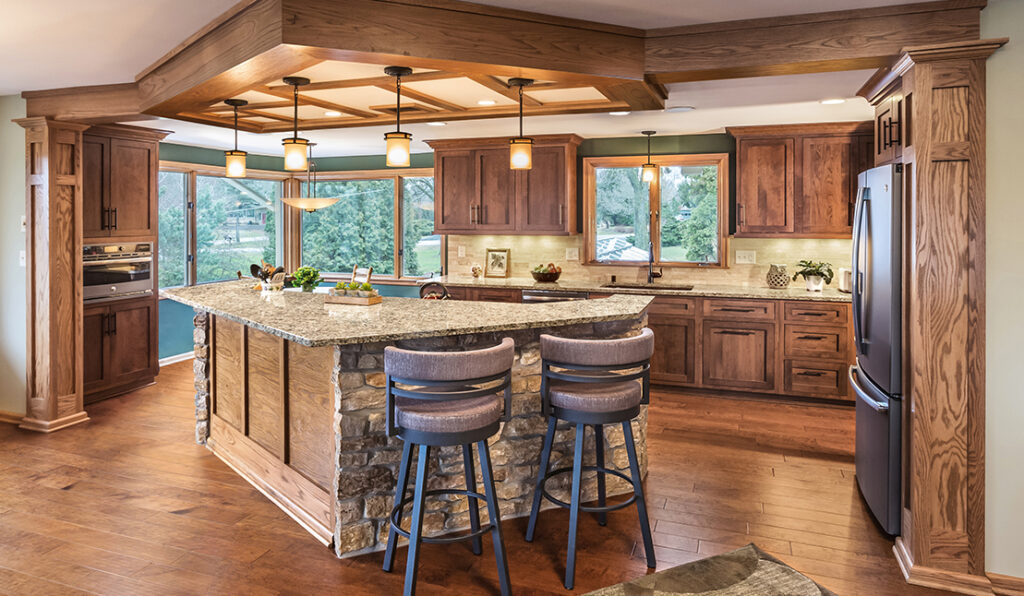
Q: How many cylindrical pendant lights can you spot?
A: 5